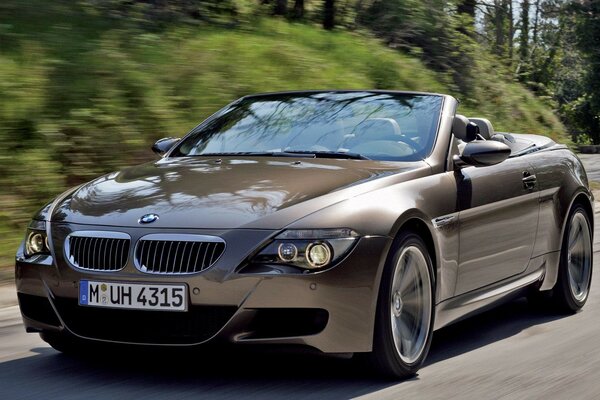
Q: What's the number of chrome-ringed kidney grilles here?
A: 2